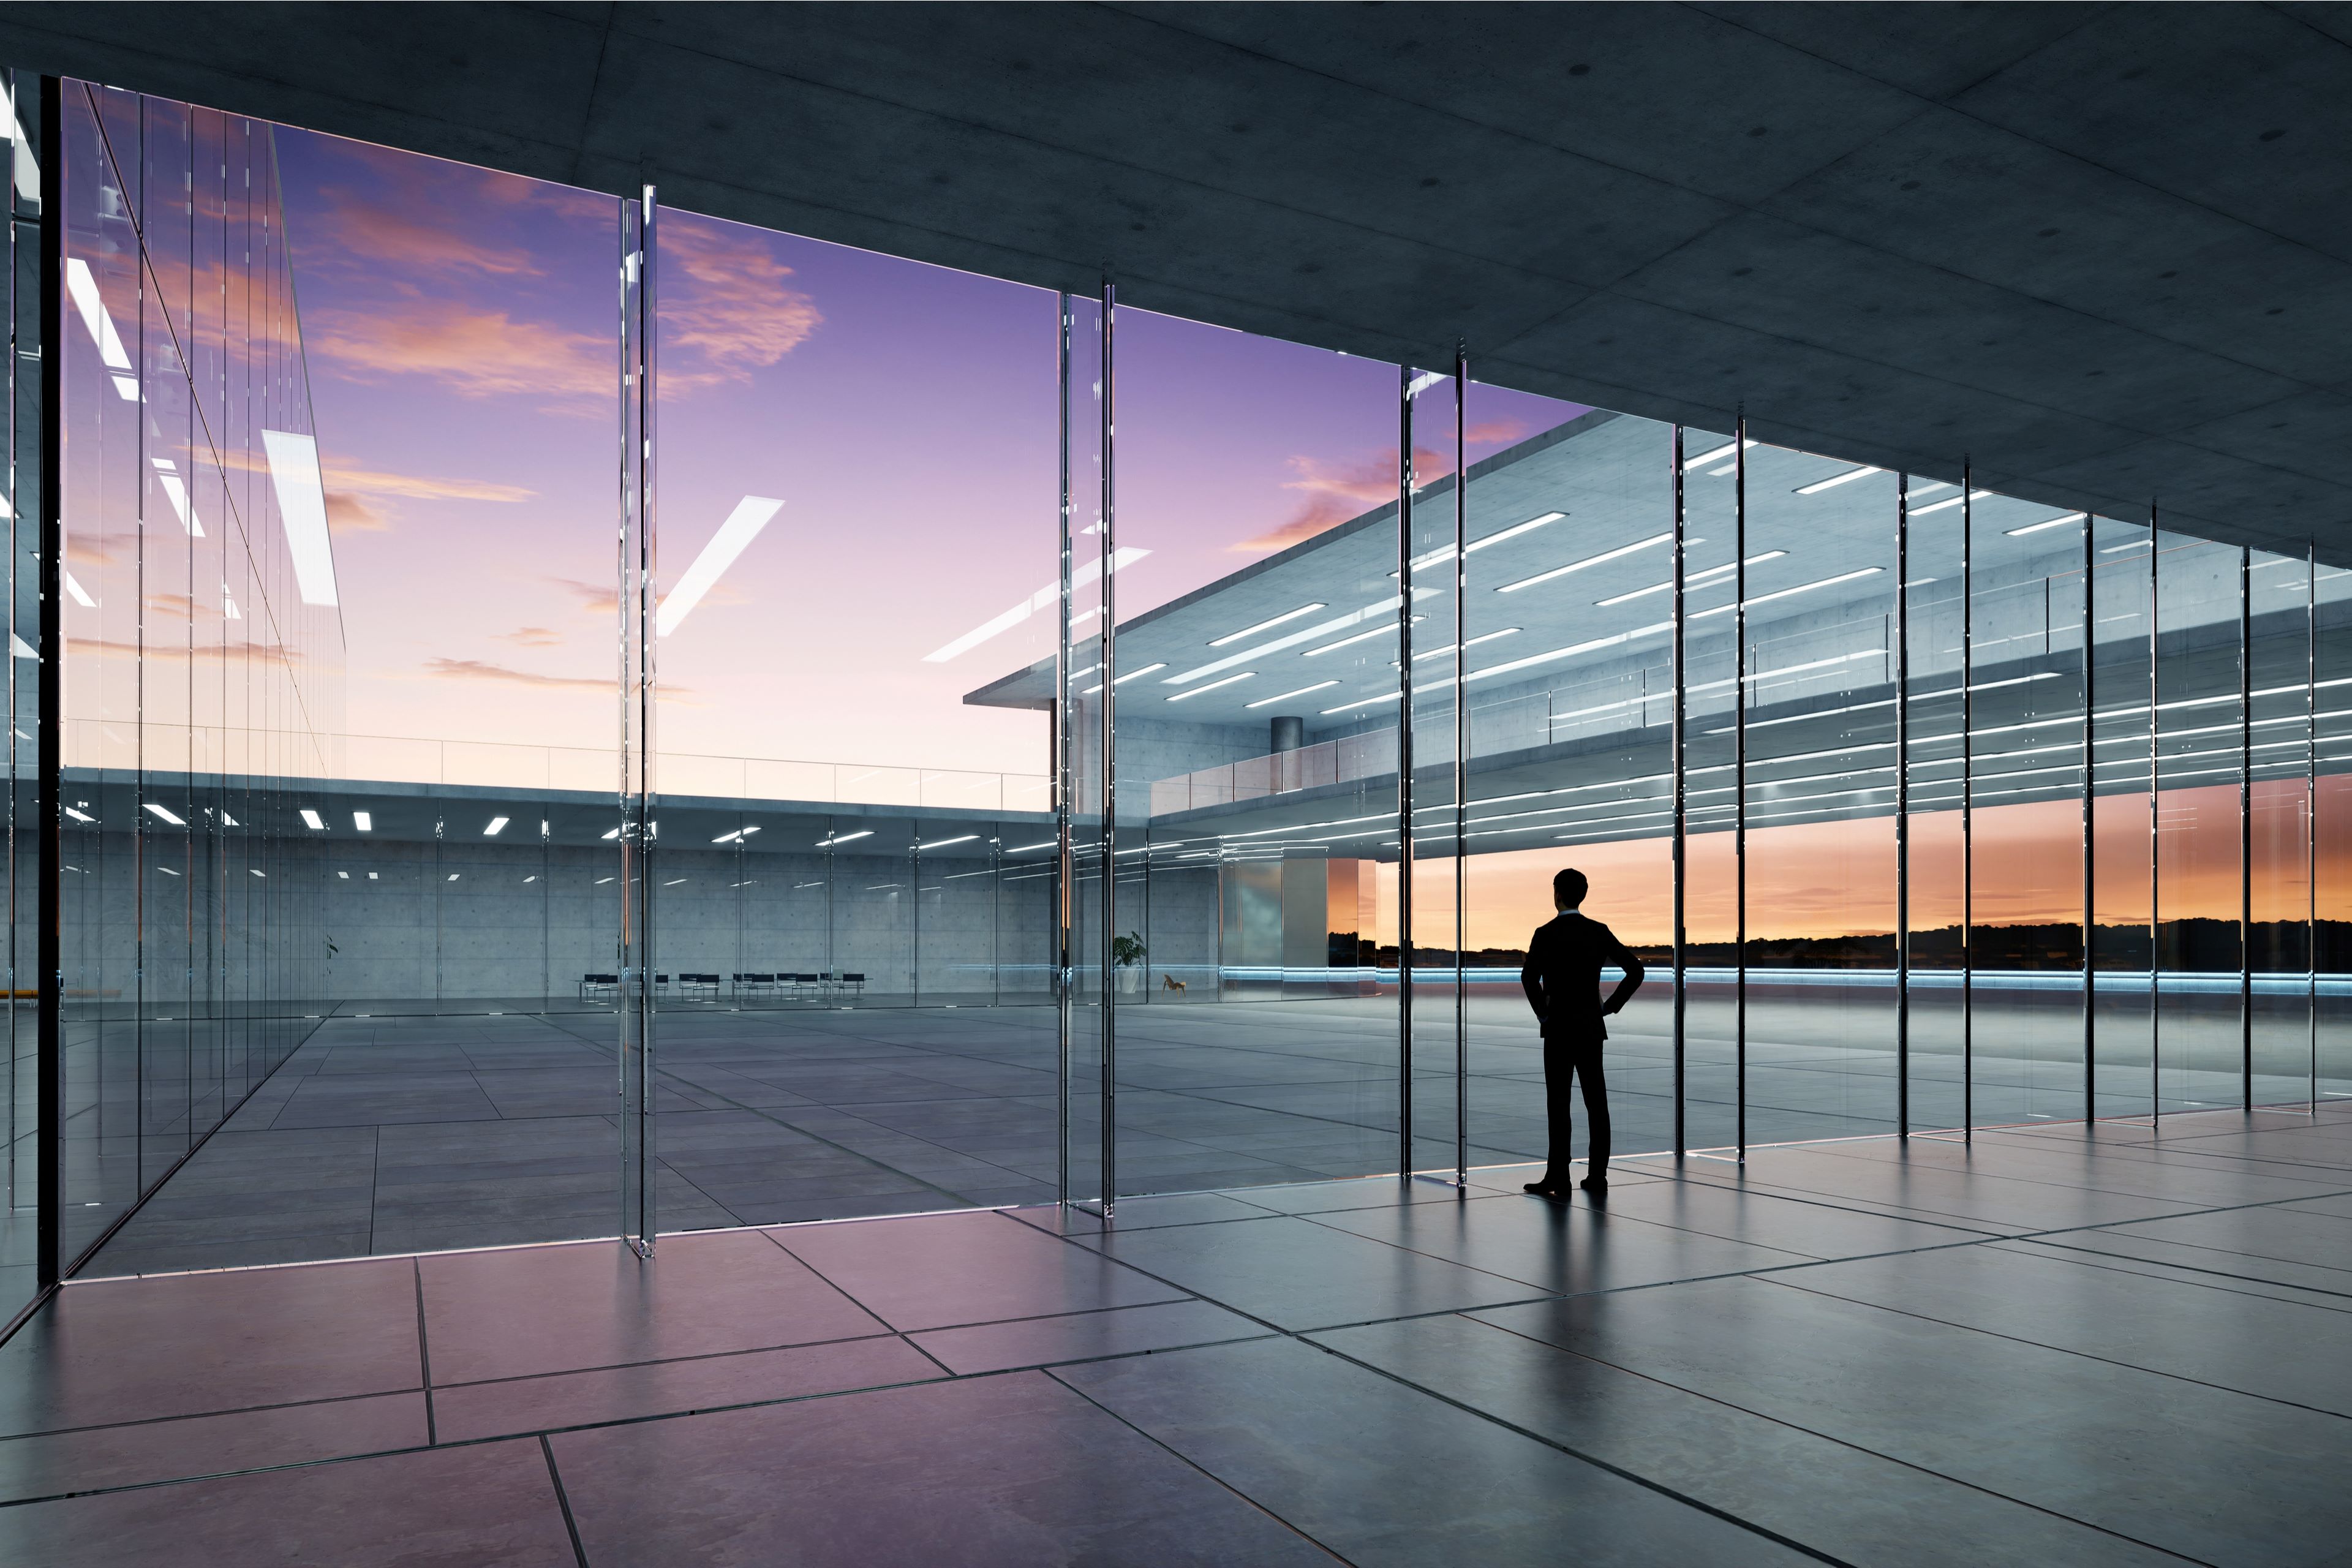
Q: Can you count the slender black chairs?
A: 12